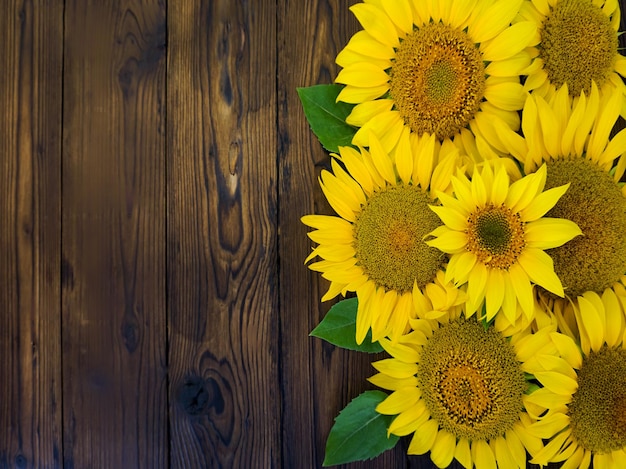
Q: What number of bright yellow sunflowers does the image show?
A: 7